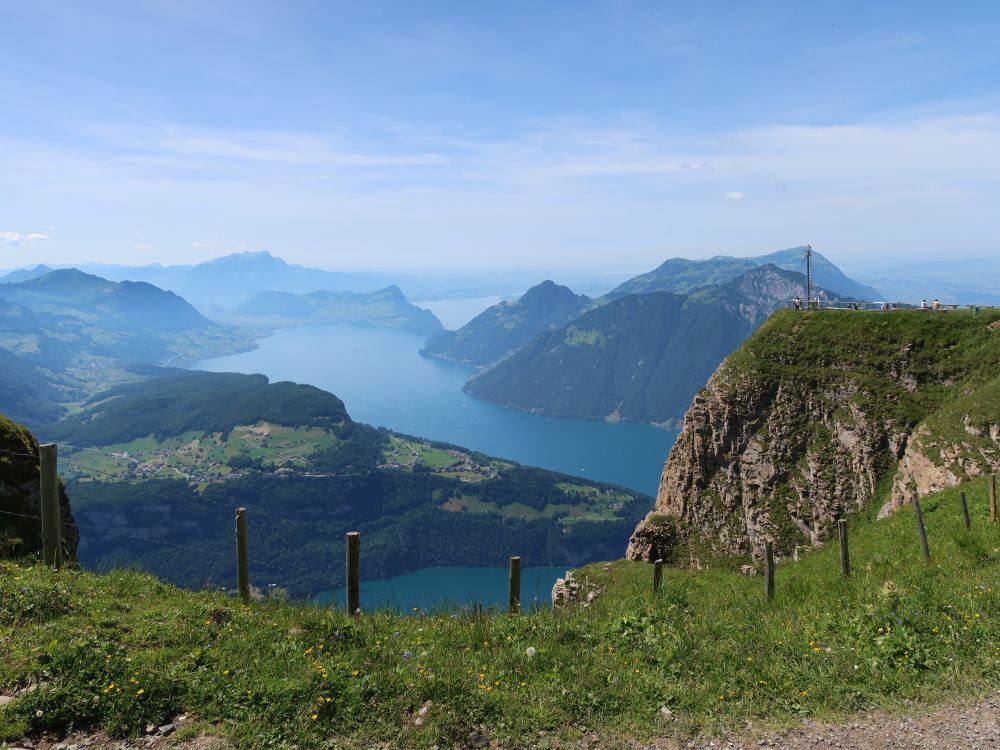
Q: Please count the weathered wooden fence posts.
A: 10